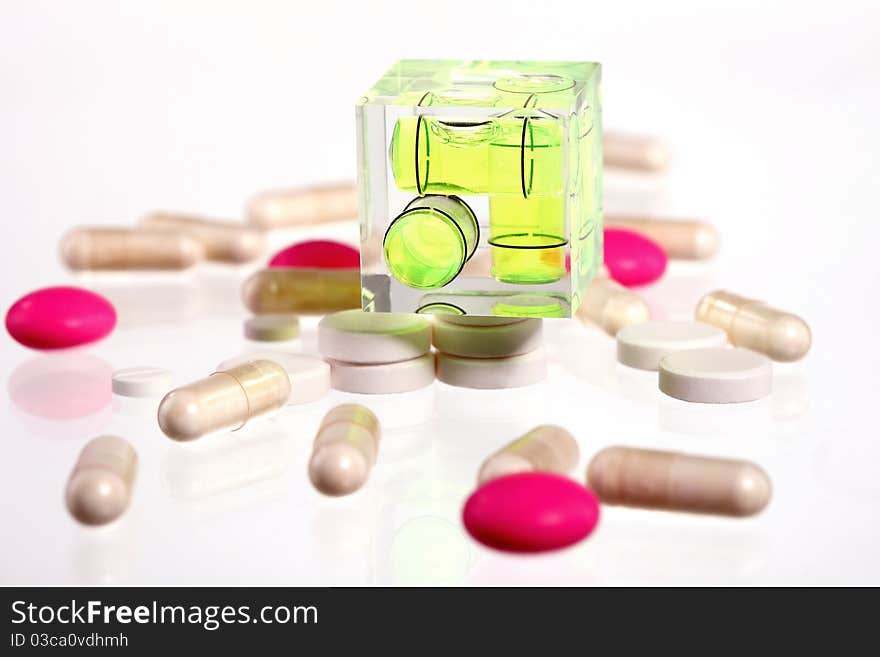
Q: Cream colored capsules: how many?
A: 13